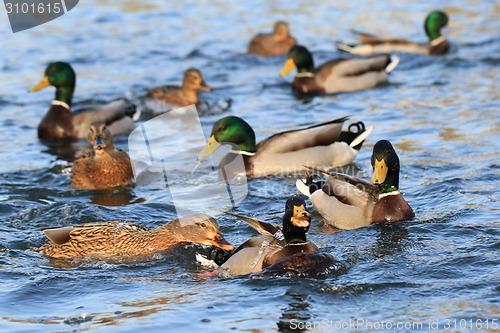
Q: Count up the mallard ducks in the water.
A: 10